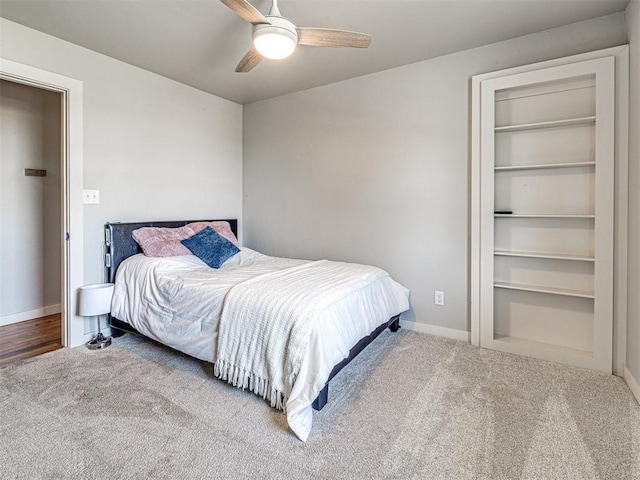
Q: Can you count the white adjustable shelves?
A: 5